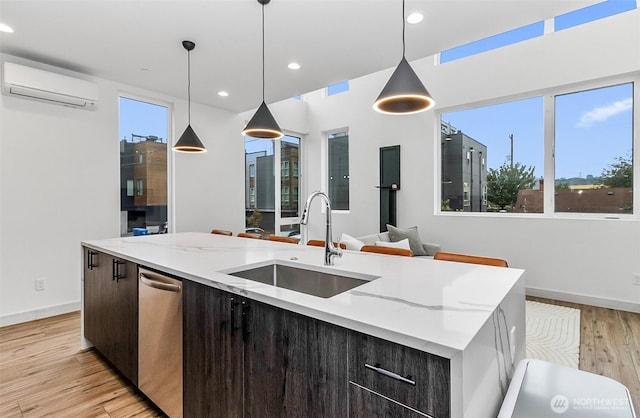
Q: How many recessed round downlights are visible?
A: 4